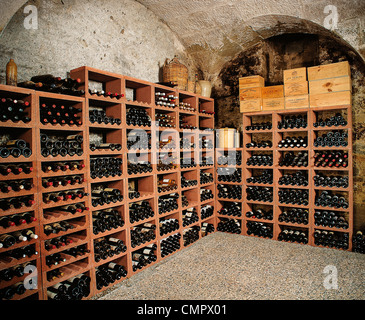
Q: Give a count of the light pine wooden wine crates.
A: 11